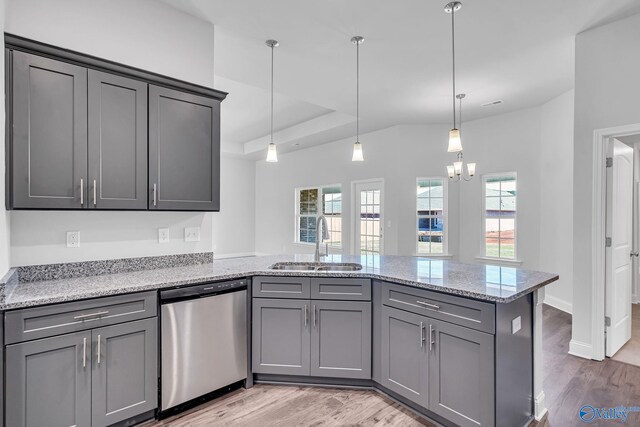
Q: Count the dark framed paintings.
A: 0